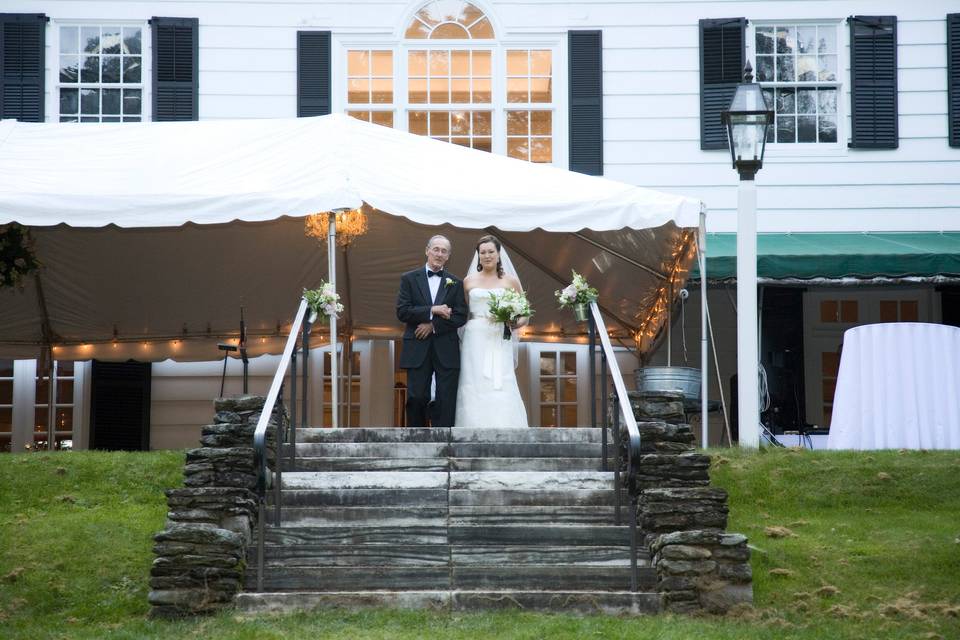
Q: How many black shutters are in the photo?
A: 8